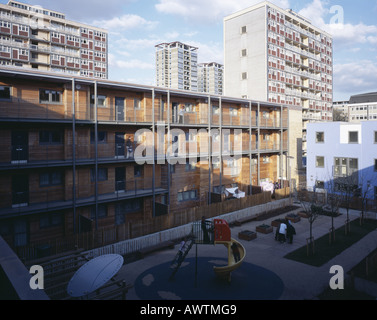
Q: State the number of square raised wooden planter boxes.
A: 5